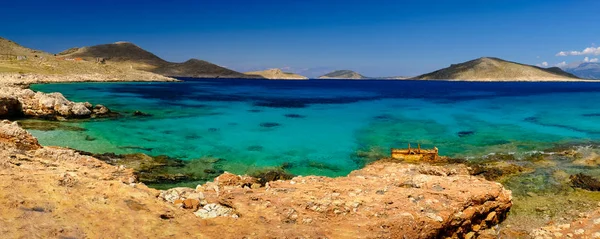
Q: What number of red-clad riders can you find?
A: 0